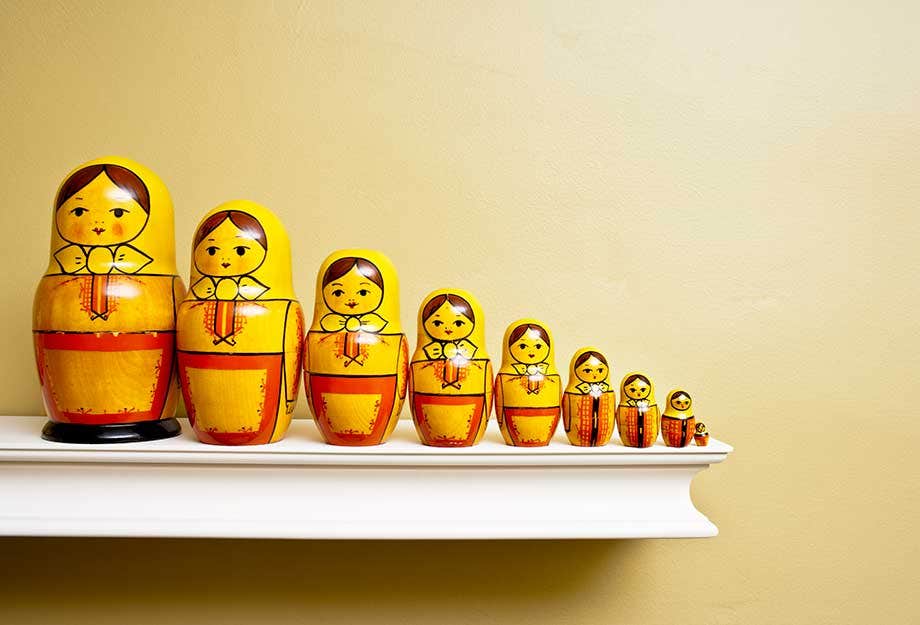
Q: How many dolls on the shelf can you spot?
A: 9